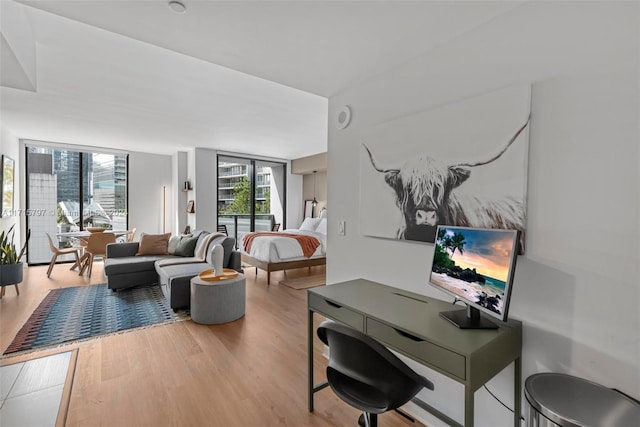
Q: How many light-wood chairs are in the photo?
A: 4